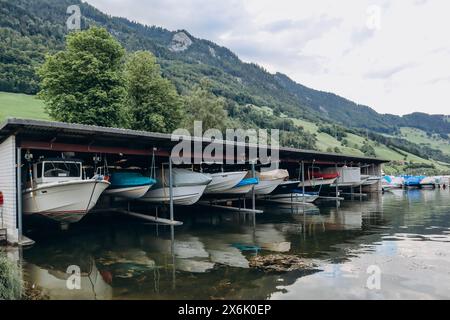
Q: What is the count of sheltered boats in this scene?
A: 11